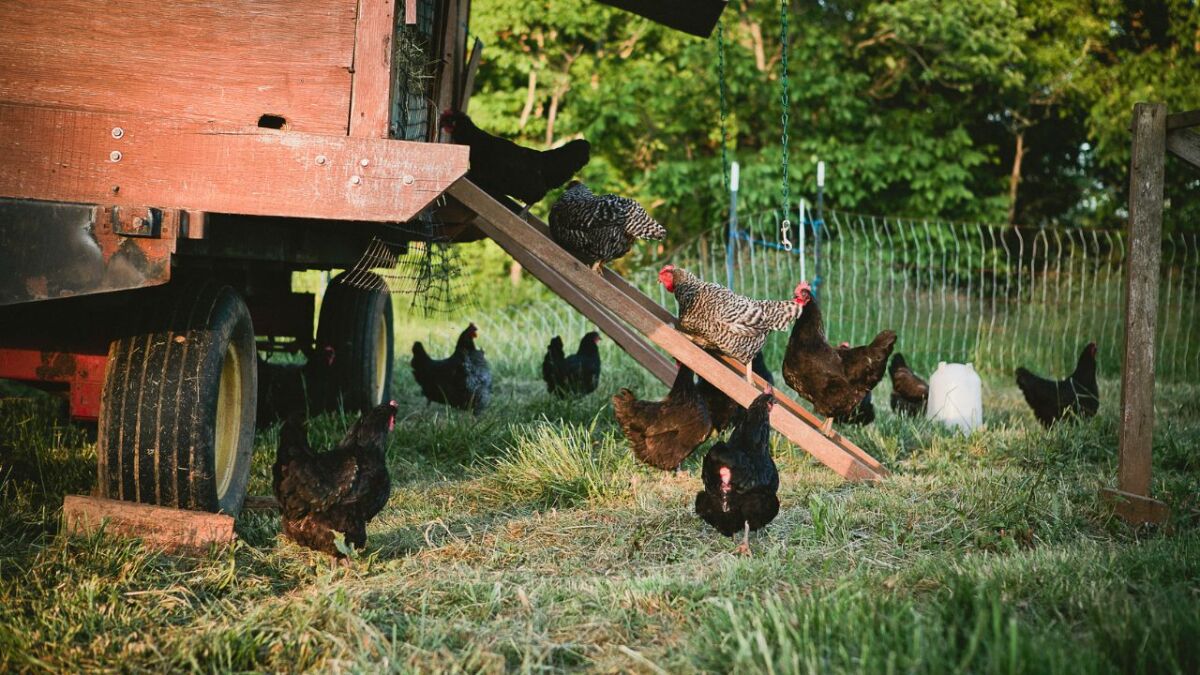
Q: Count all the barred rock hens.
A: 2